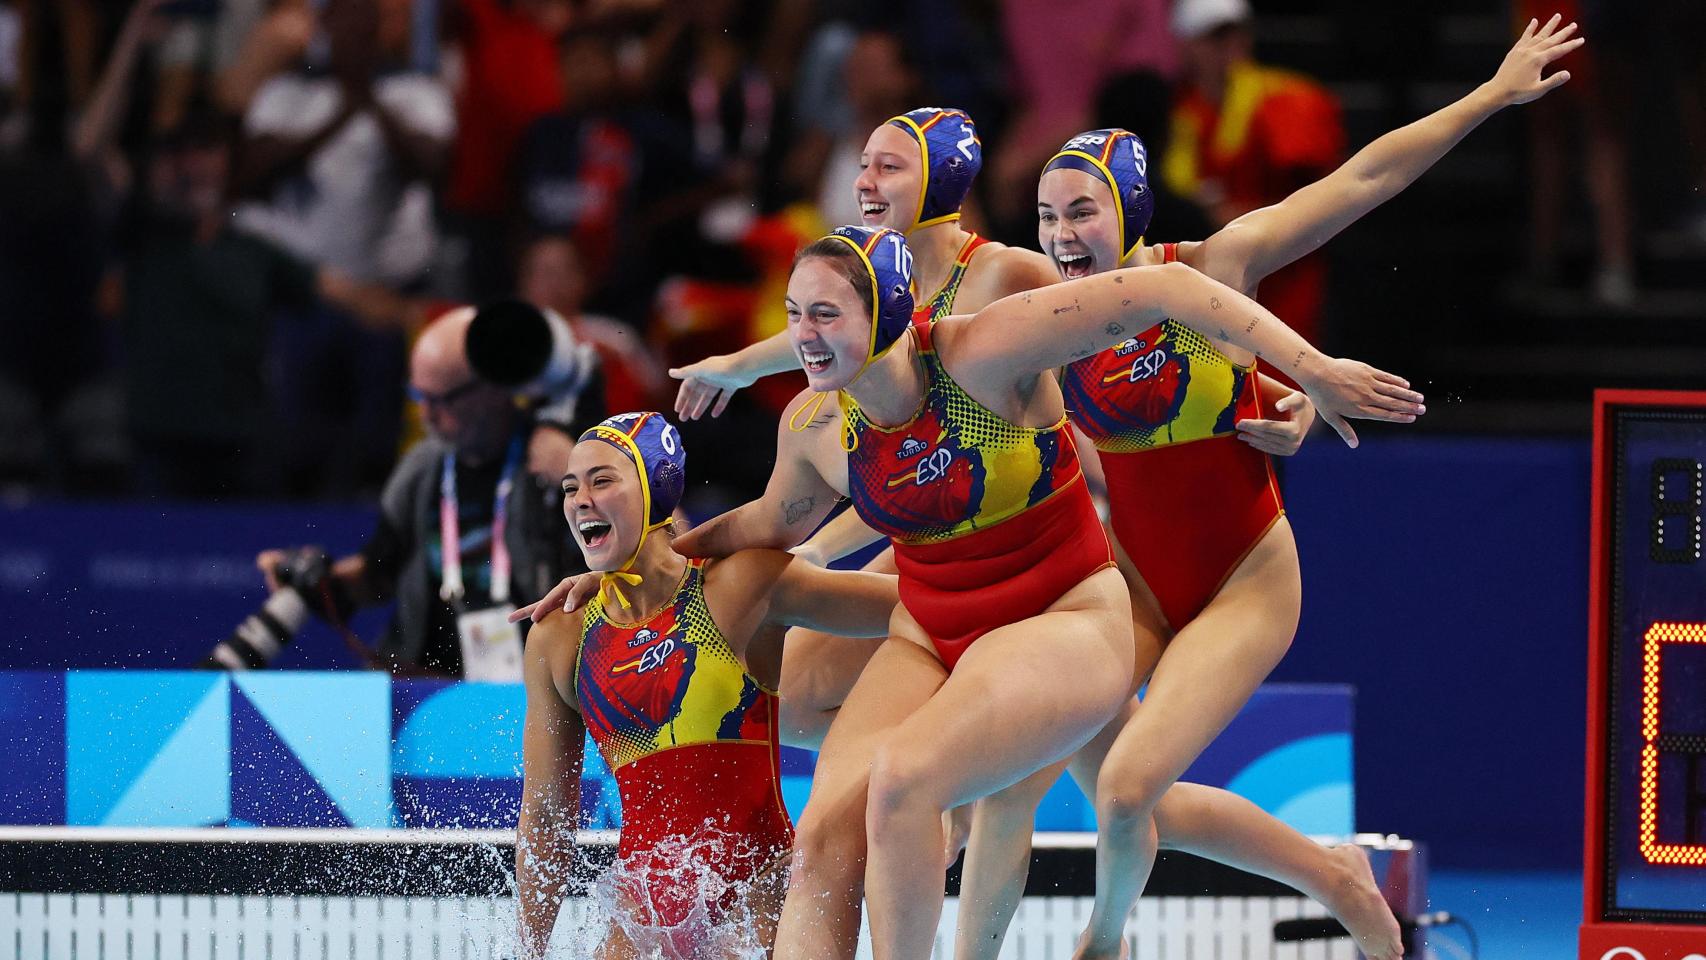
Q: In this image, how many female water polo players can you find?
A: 4